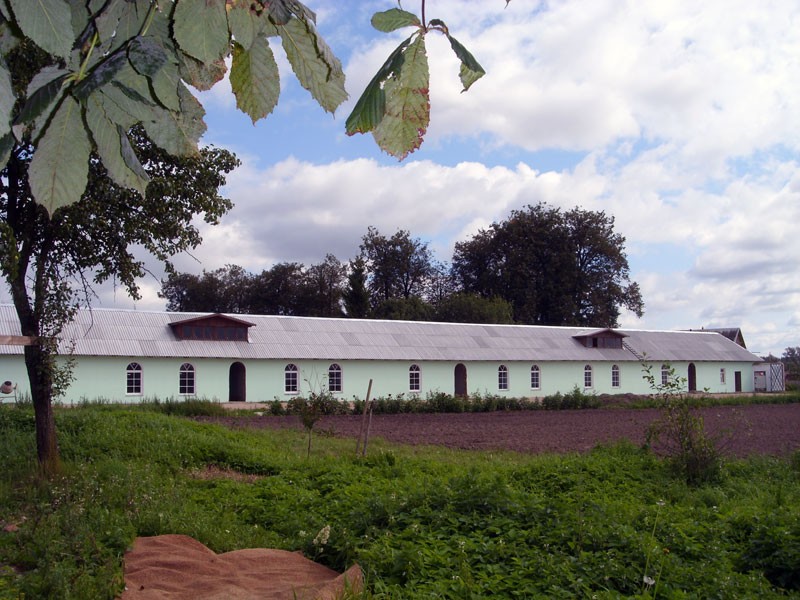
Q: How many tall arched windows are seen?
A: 10